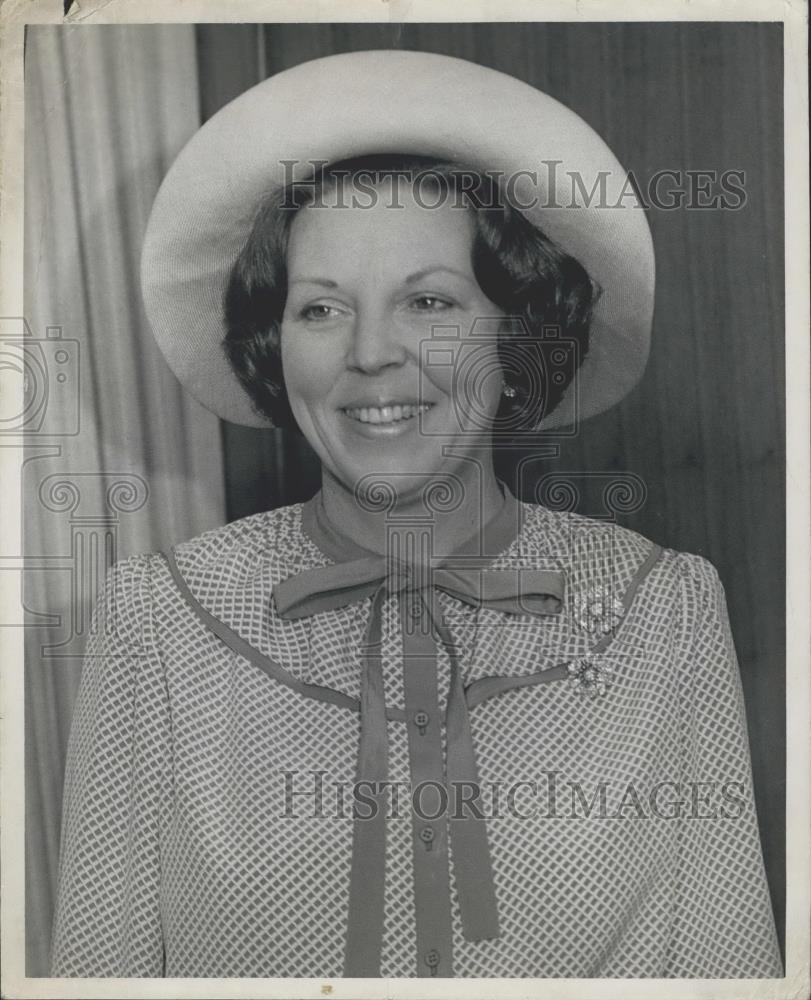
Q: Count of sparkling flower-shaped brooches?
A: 2